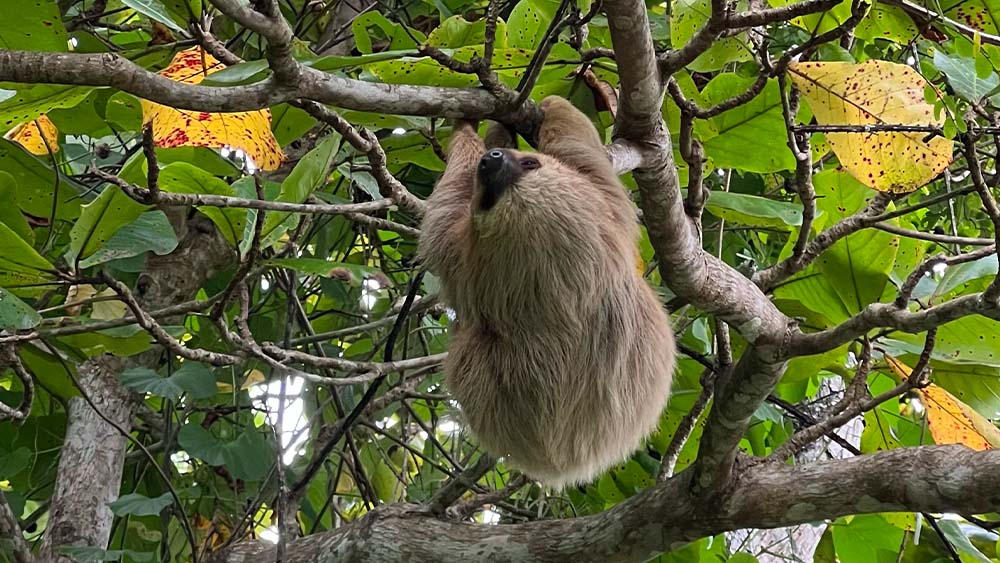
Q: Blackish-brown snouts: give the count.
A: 1